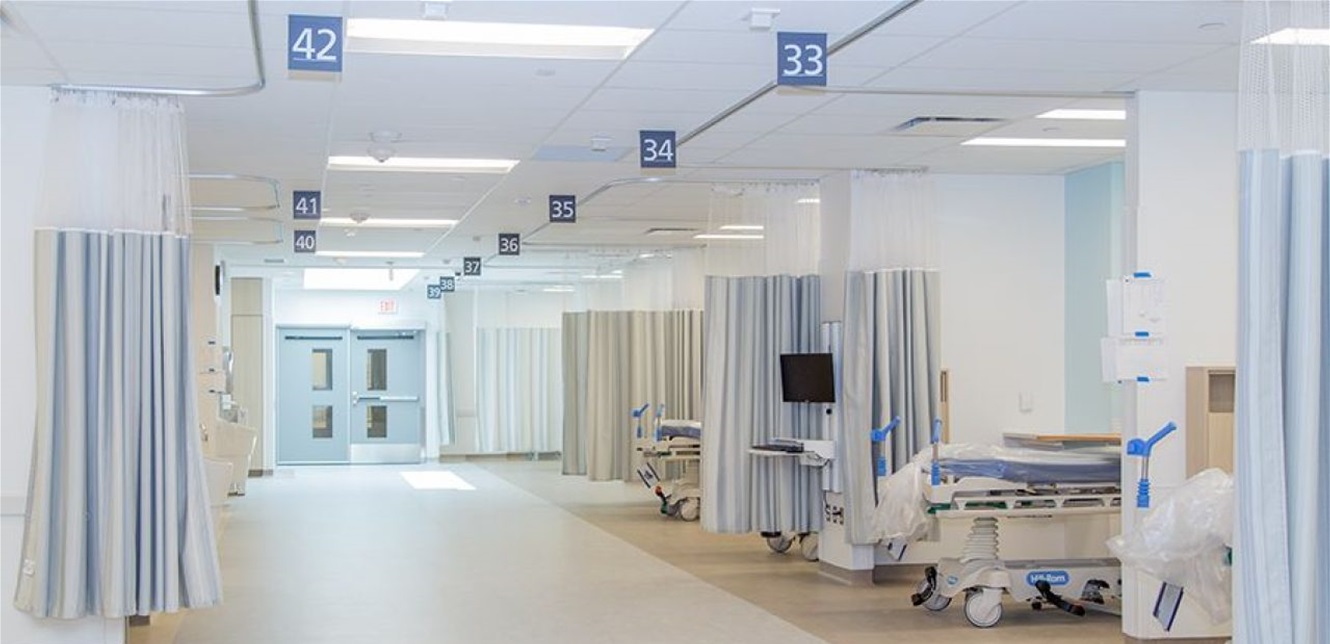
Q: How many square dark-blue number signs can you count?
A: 10